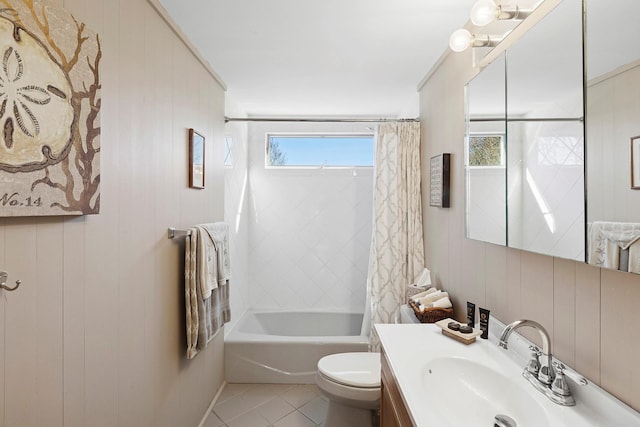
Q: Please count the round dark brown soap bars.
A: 2